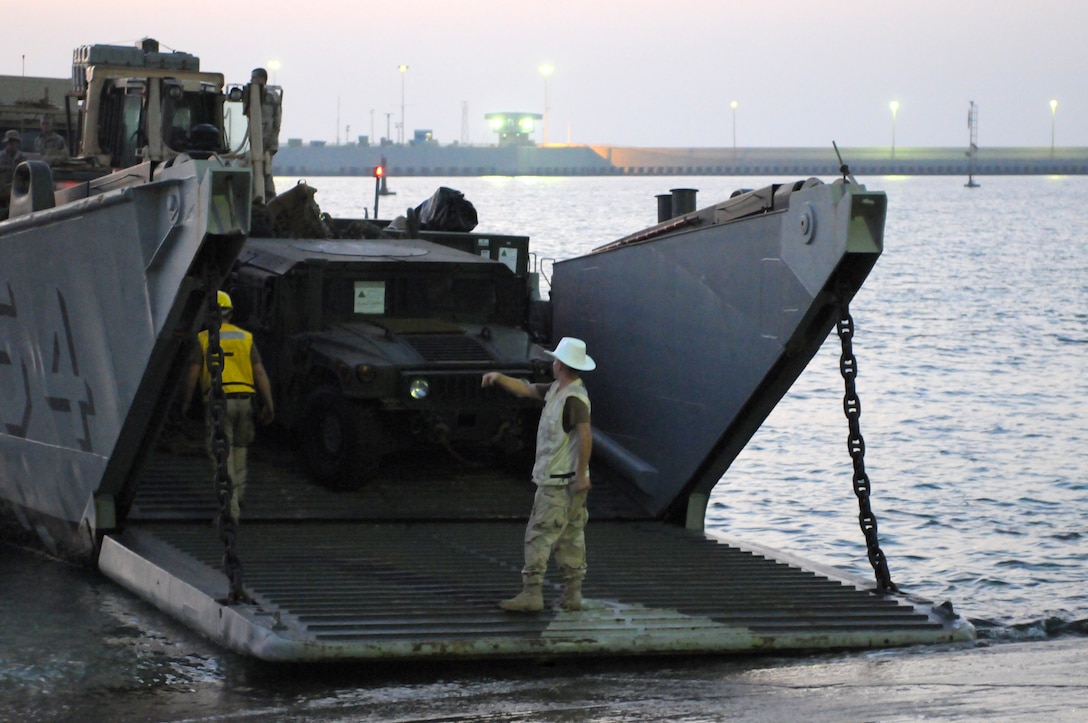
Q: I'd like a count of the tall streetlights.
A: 6